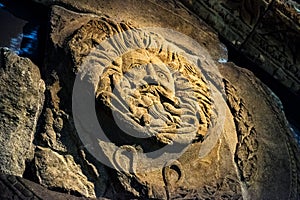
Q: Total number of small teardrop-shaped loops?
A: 2